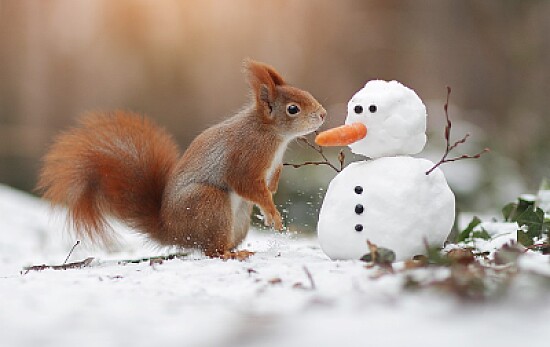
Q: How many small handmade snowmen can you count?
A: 1